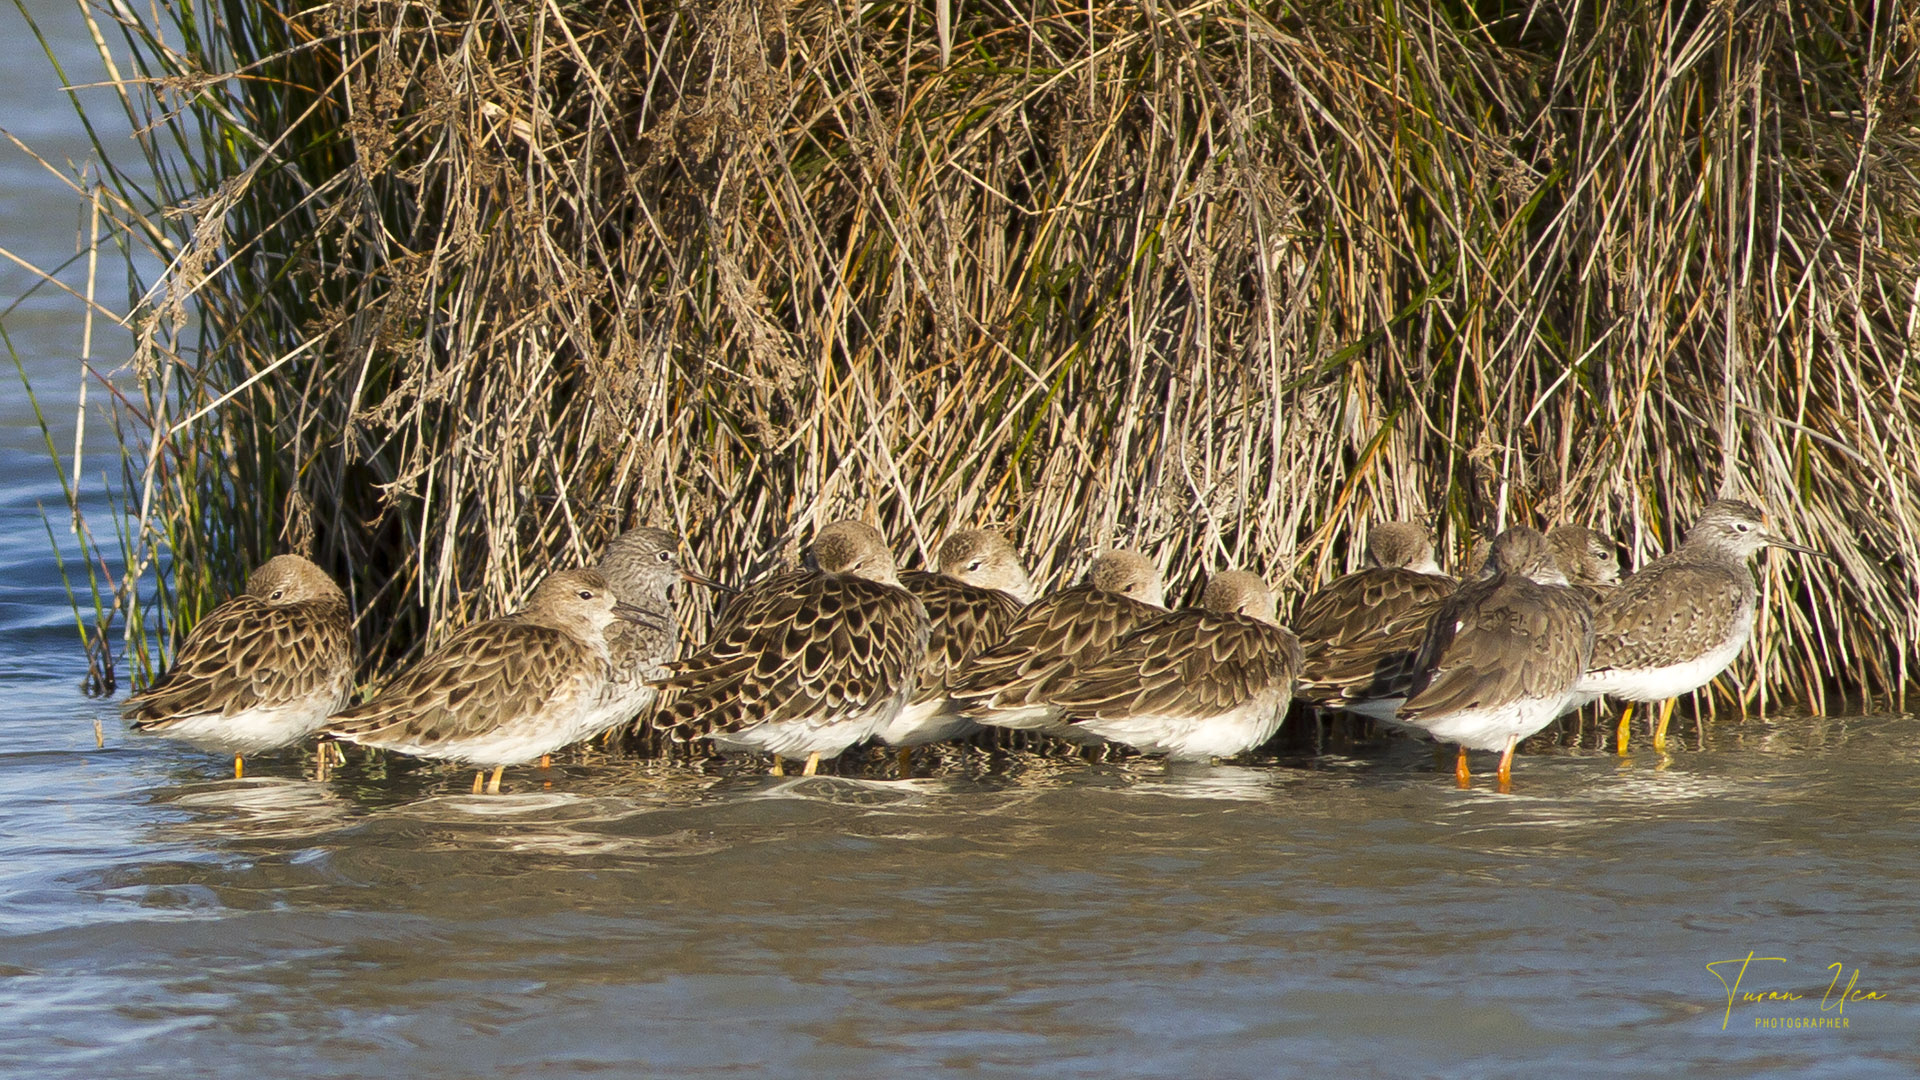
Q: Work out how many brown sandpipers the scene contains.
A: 11